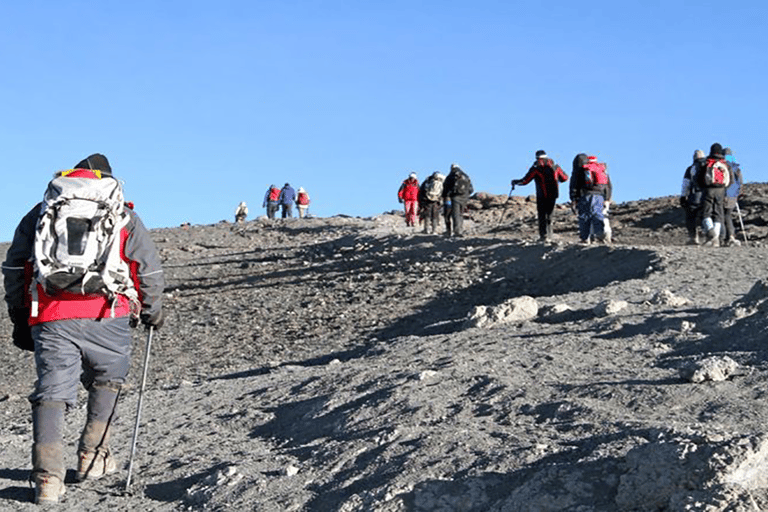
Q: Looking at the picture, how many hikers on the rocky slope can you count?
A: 14